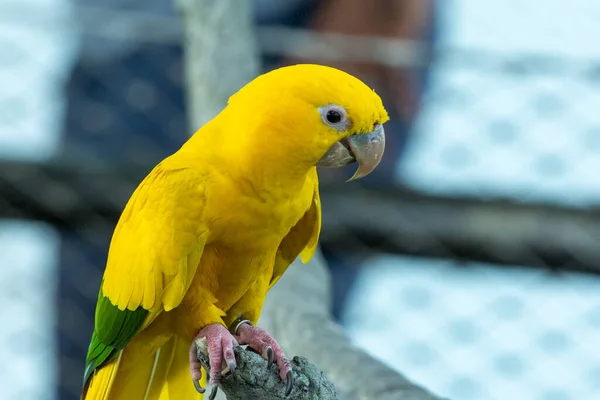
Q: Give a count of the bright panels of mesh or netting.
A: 4